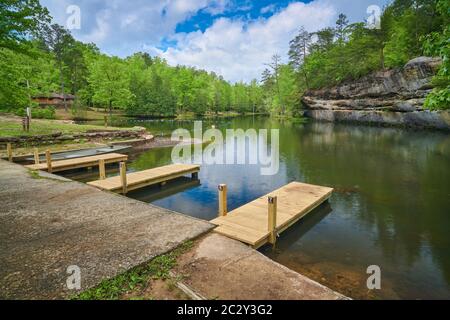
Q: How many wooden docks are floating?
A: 3